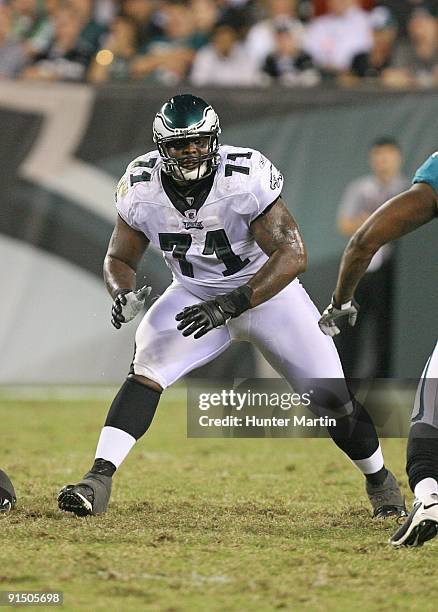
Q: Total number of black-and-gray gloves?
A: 2